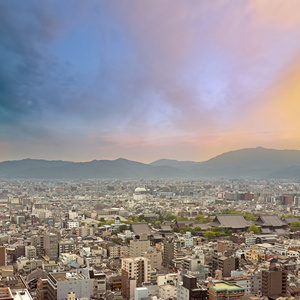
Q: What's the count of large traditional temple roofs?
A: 3